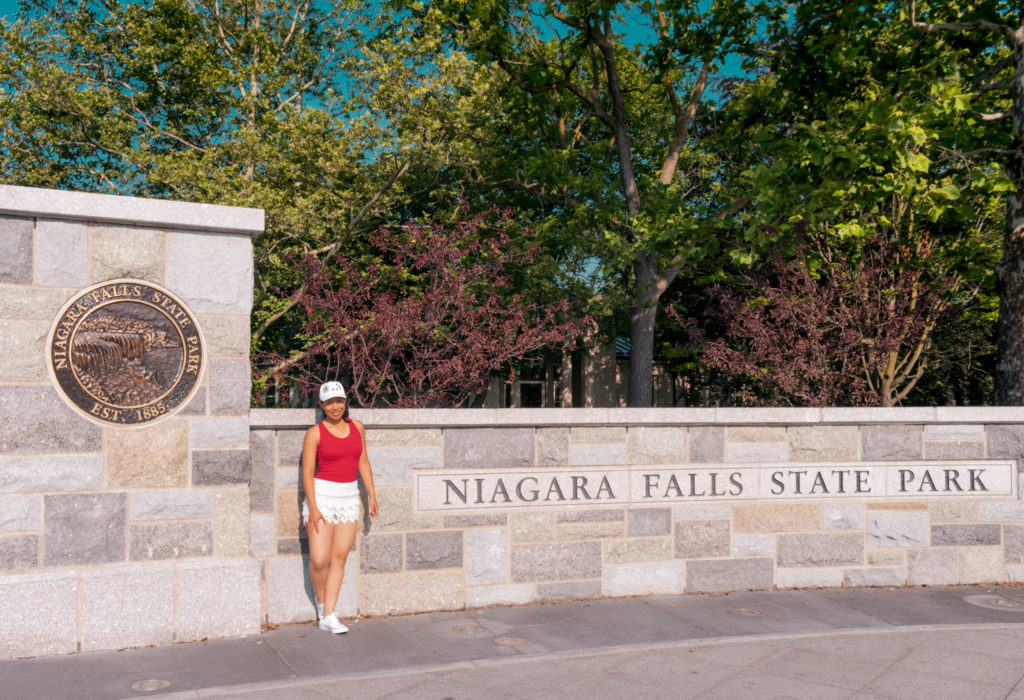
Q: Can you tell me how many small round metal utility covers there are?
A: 5